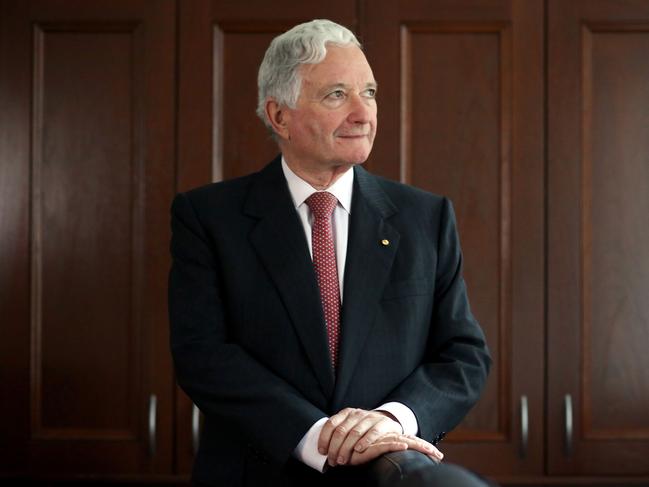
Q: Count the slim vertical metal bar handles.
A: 4